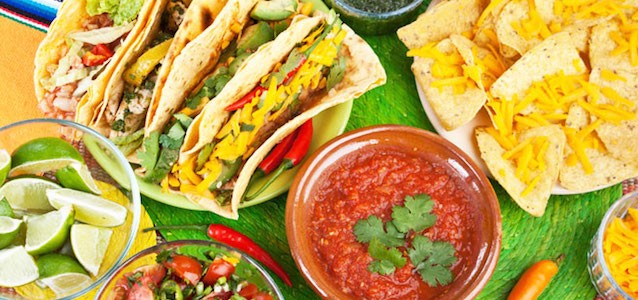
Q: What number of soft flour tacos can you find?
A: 4